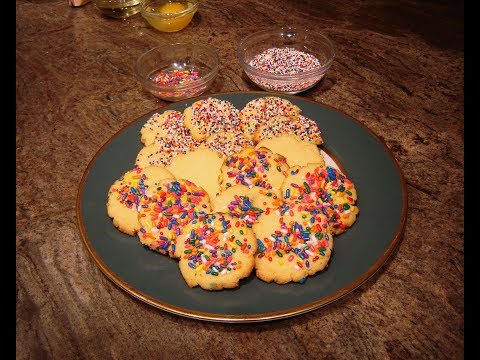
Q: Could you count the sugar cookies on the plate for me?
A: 15